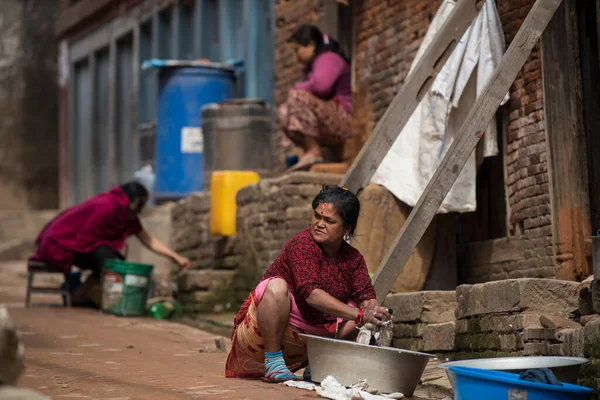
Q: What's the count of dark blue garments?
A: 1